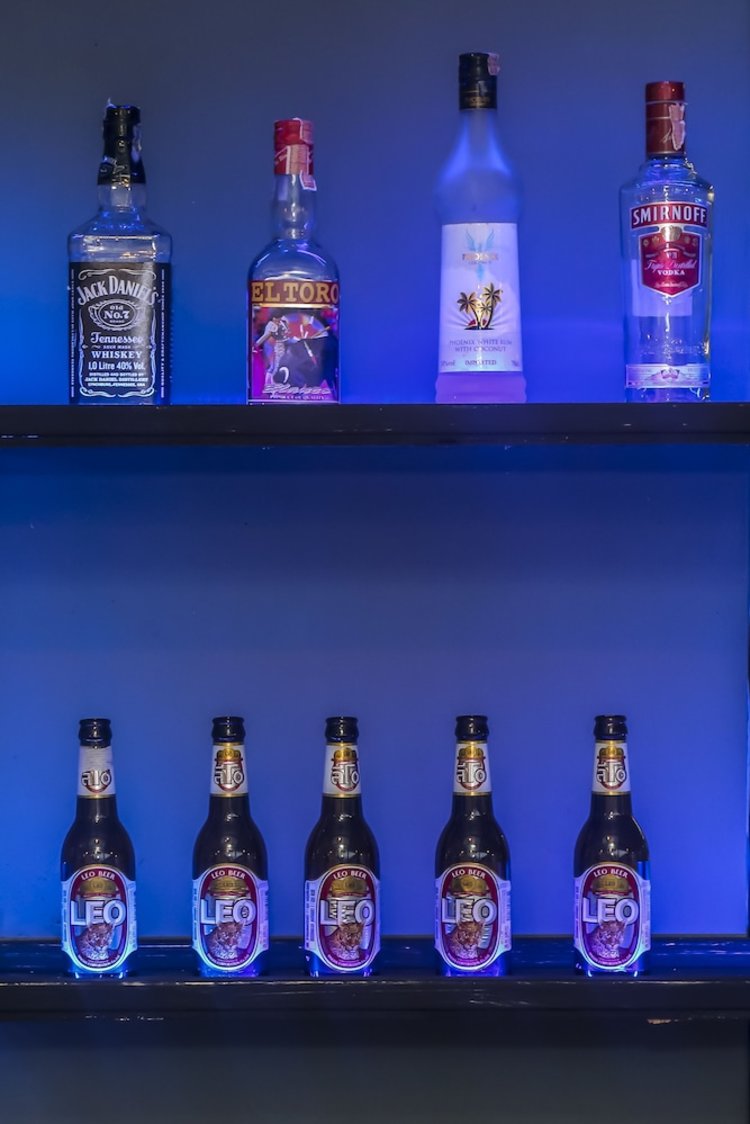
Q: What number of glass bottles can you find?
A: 9